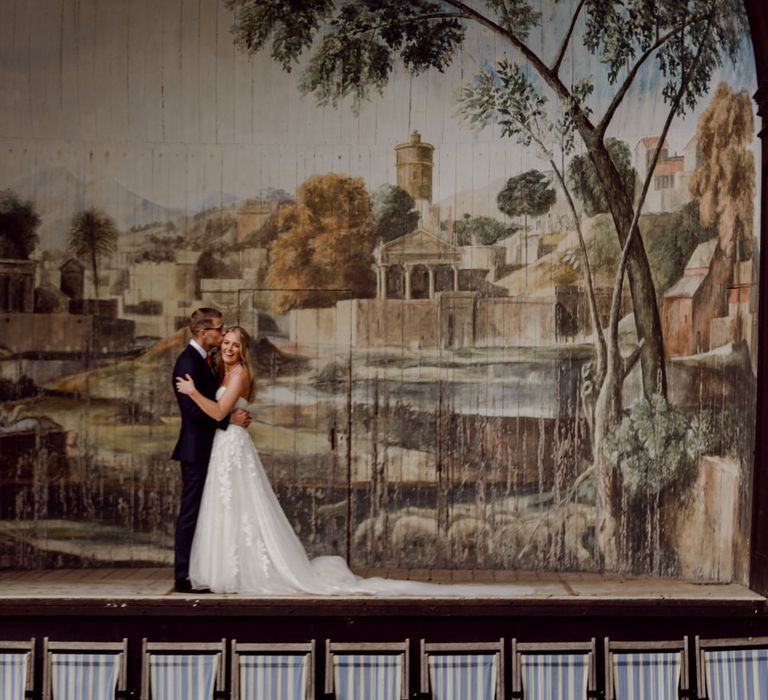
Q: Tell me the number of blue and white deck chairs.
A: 9